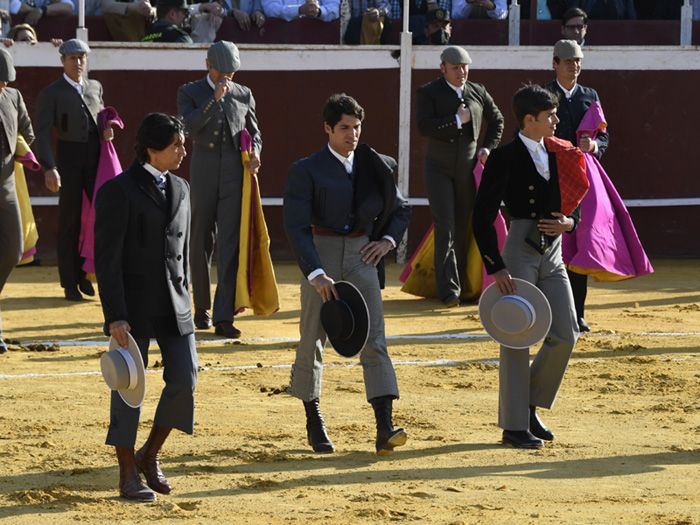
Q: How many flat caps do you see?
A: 5